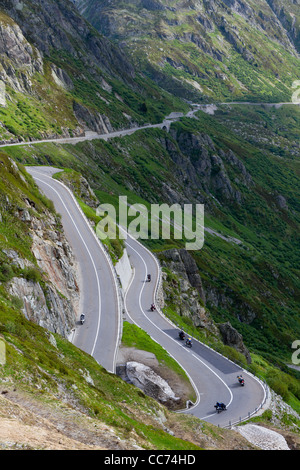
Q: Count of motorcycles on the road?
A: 7